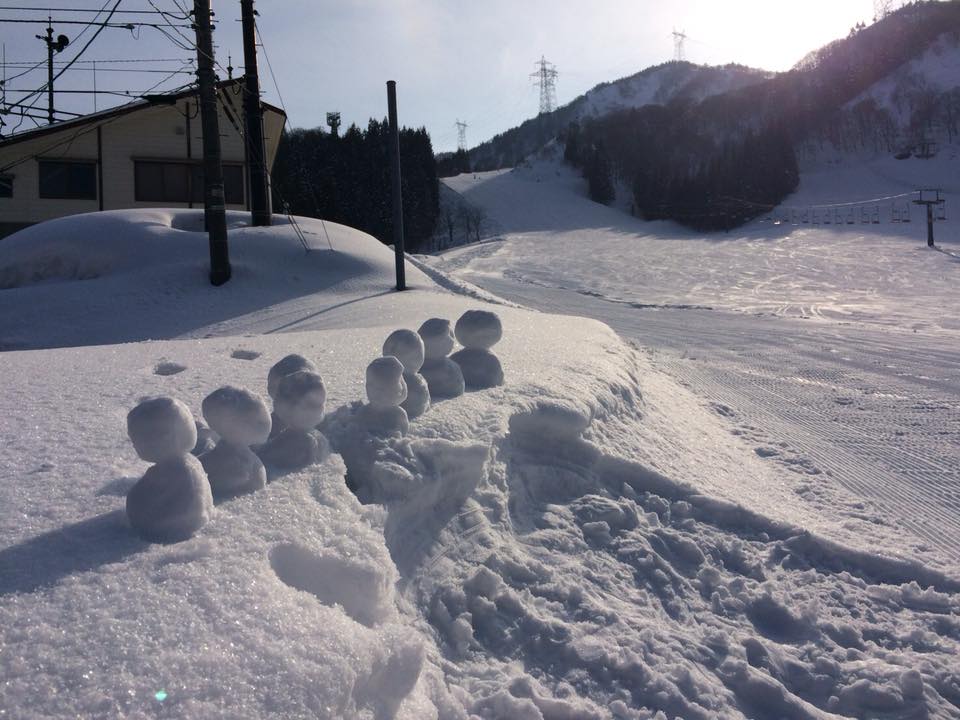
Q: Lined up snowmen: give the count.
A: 8